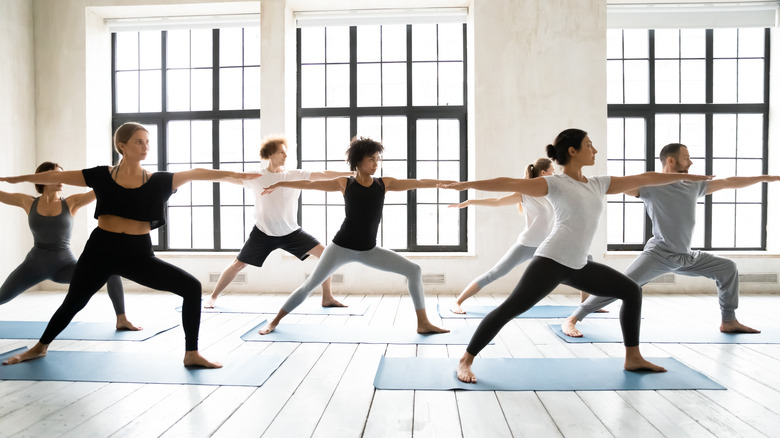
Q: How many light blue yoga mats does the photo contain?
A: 7